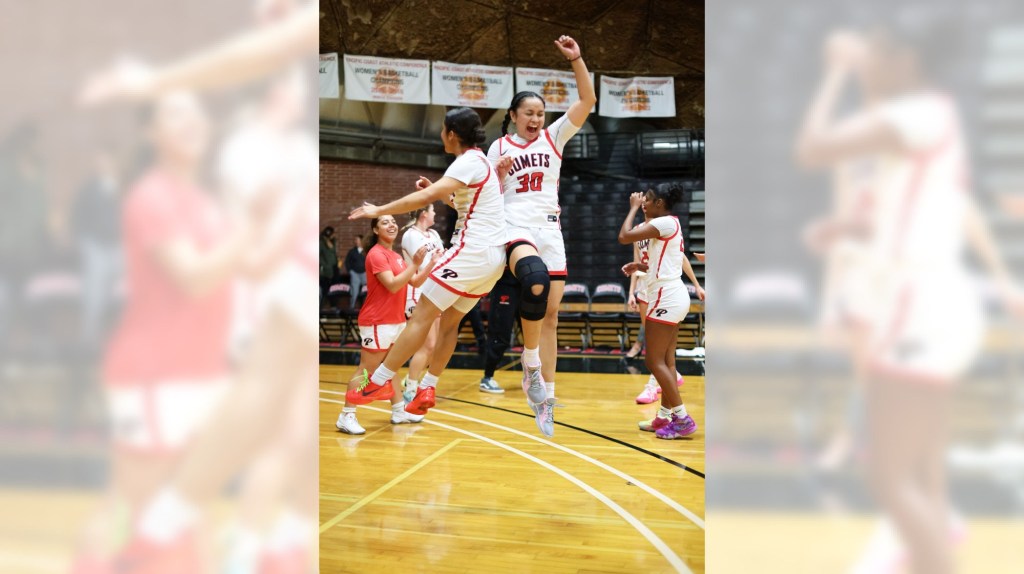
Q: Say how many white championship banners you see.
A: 5